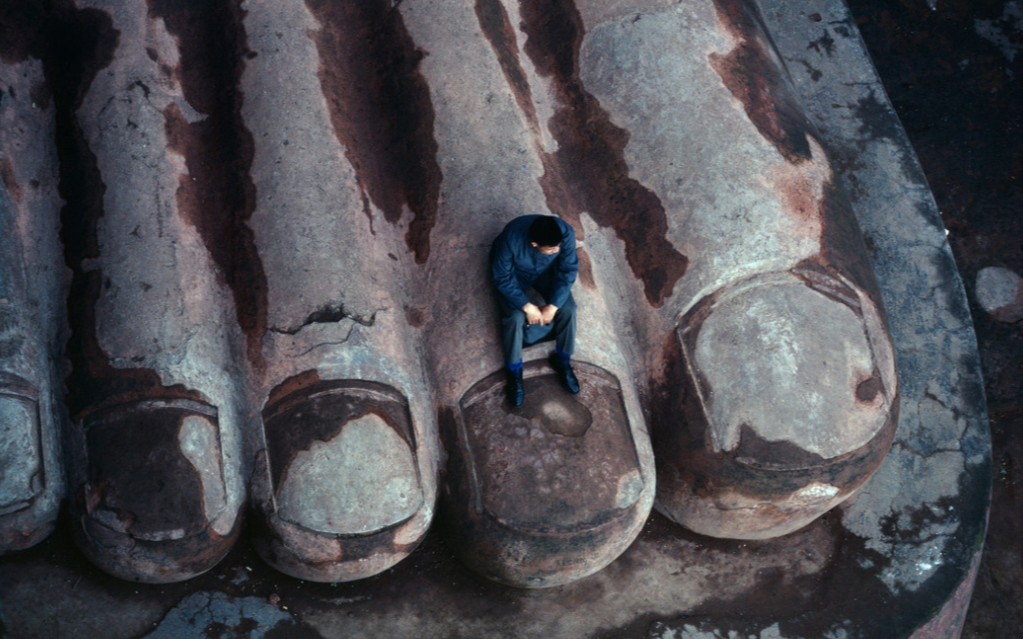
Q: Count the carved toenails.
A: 5